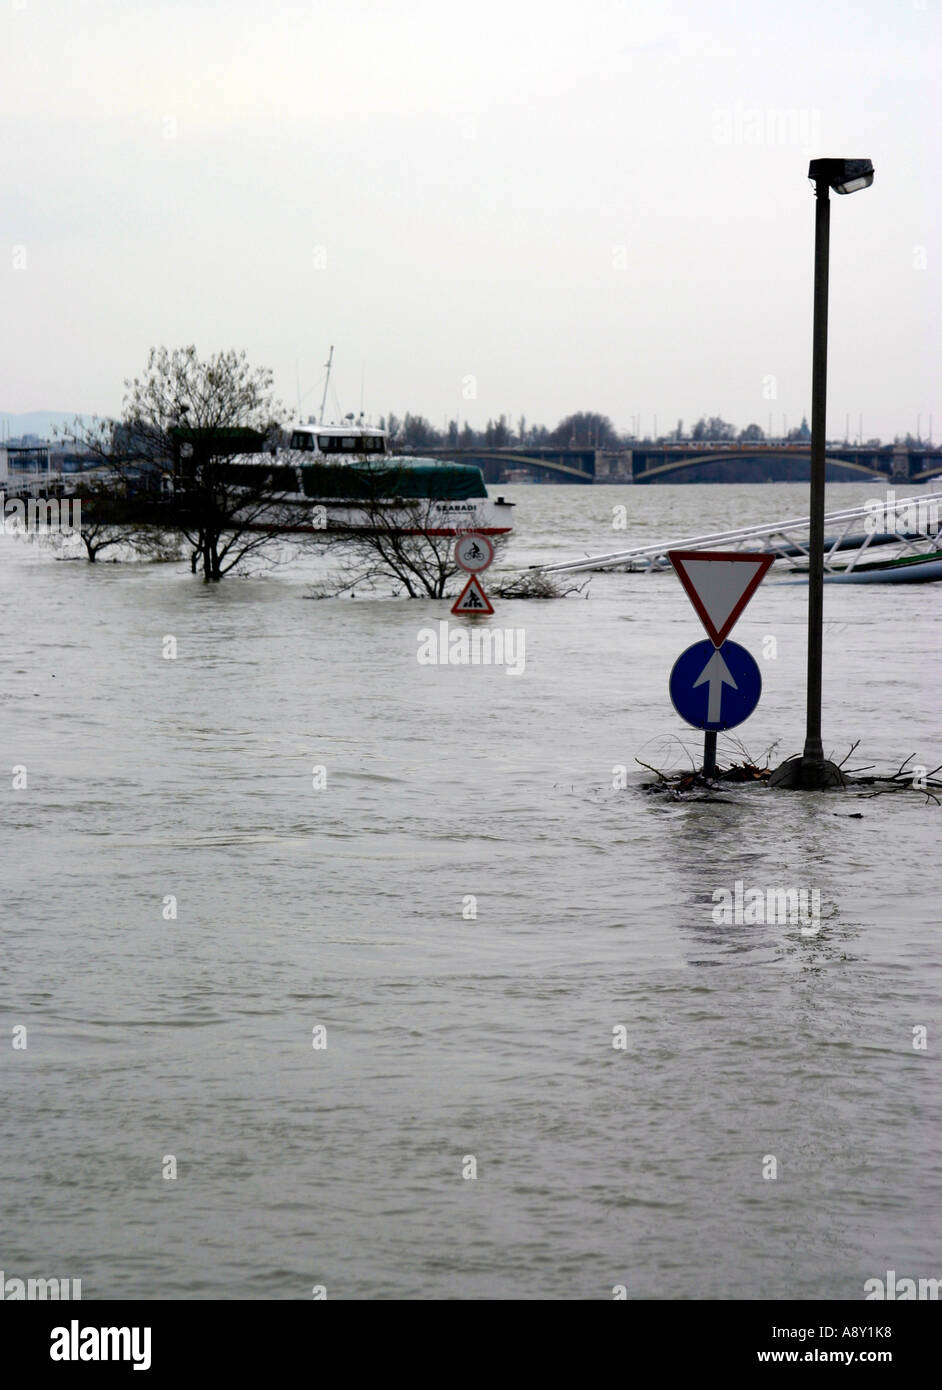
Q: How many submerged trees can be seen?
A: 3